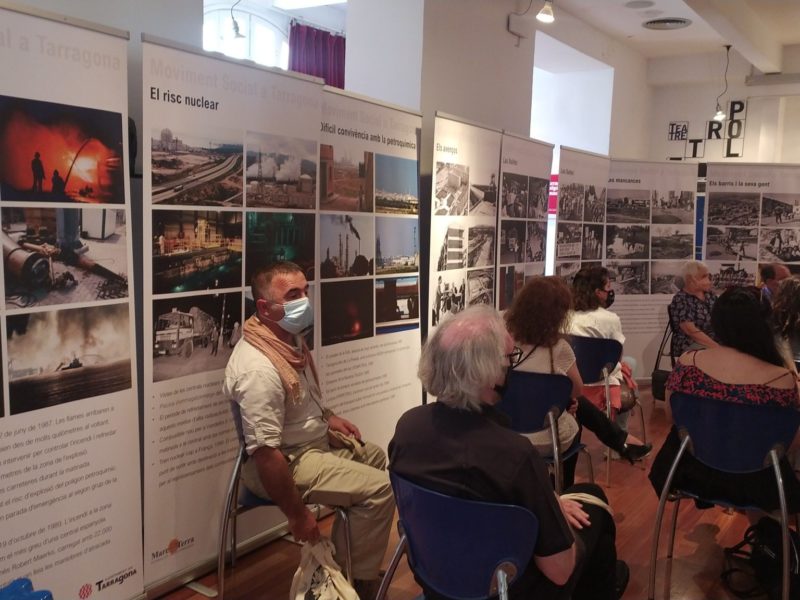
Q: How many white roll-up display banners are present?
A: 8